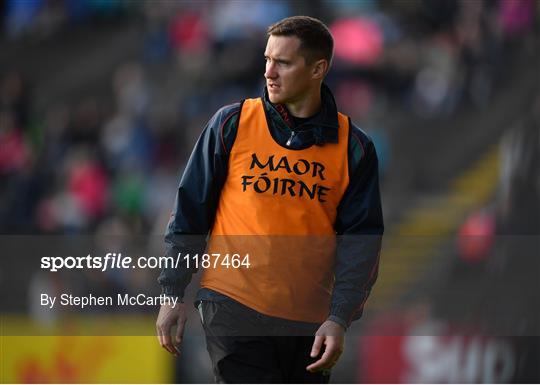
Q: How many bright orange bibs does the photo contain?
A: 1